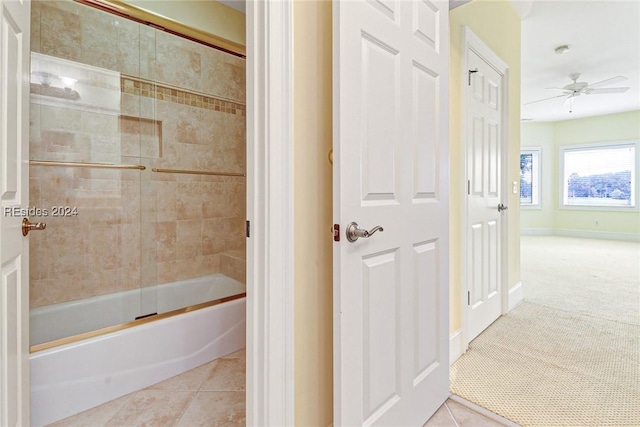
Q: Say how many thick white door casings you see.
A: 2